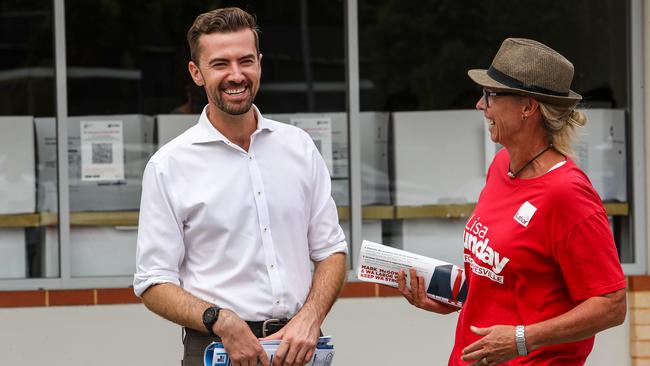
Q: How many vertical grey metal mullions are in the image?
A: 3